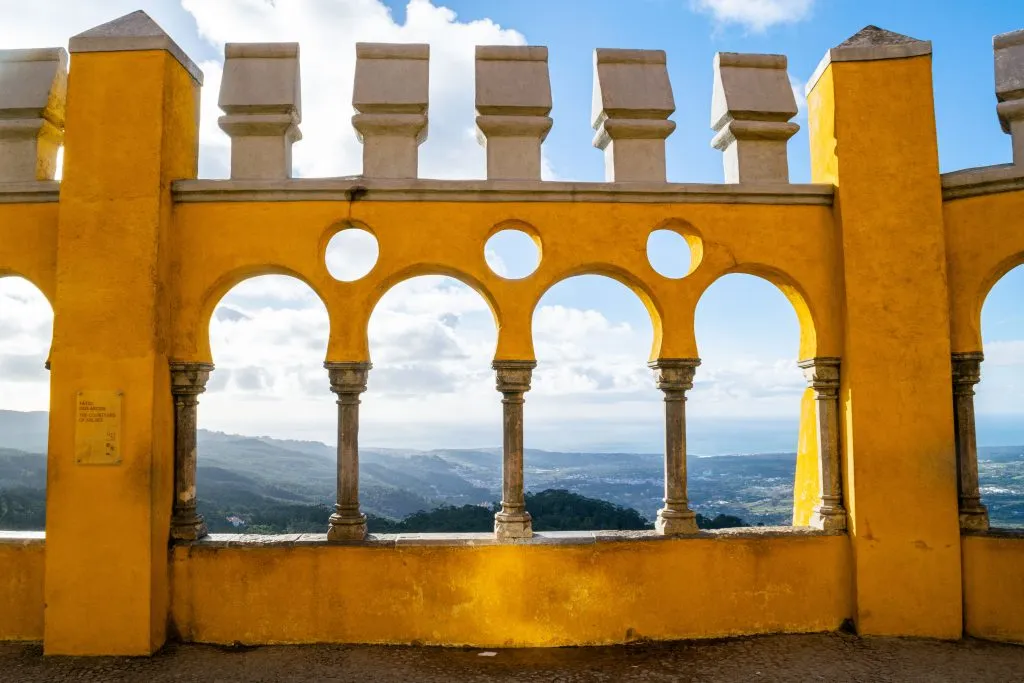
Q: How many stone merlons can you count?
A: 7